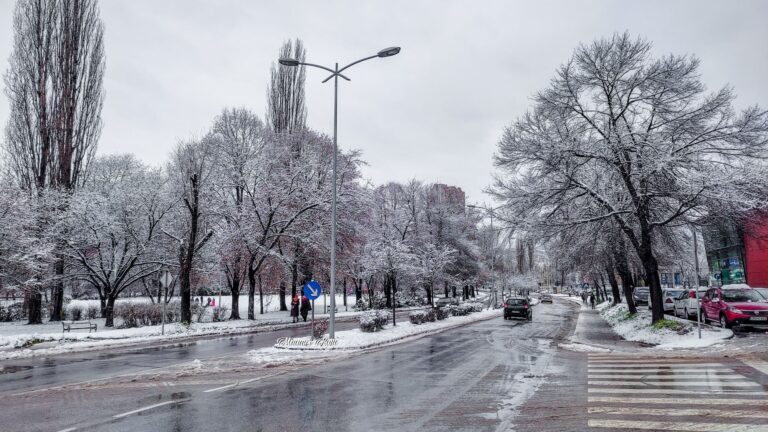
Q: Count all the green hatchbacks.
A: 0